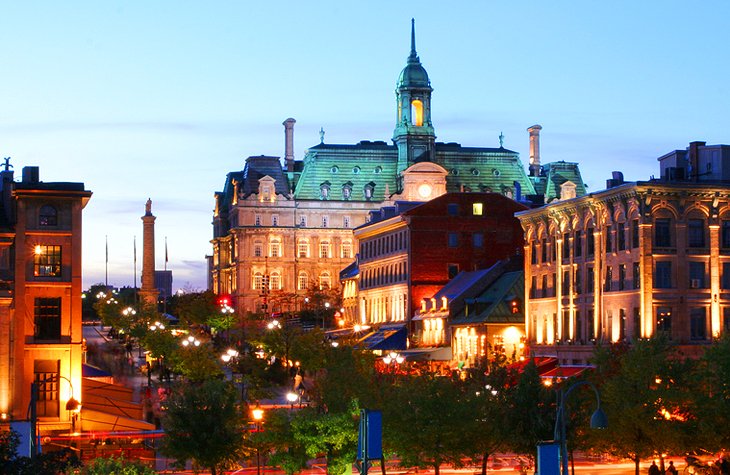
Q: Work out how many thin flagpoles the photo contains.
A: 3